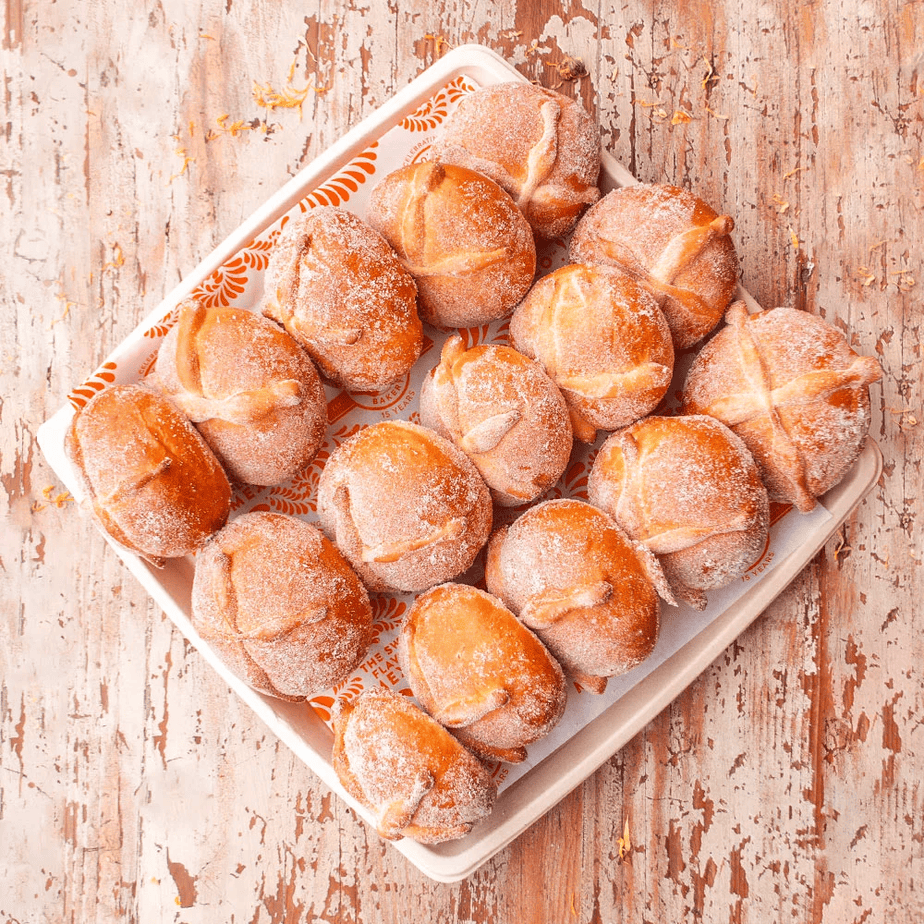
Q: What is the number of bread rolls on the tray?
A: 15